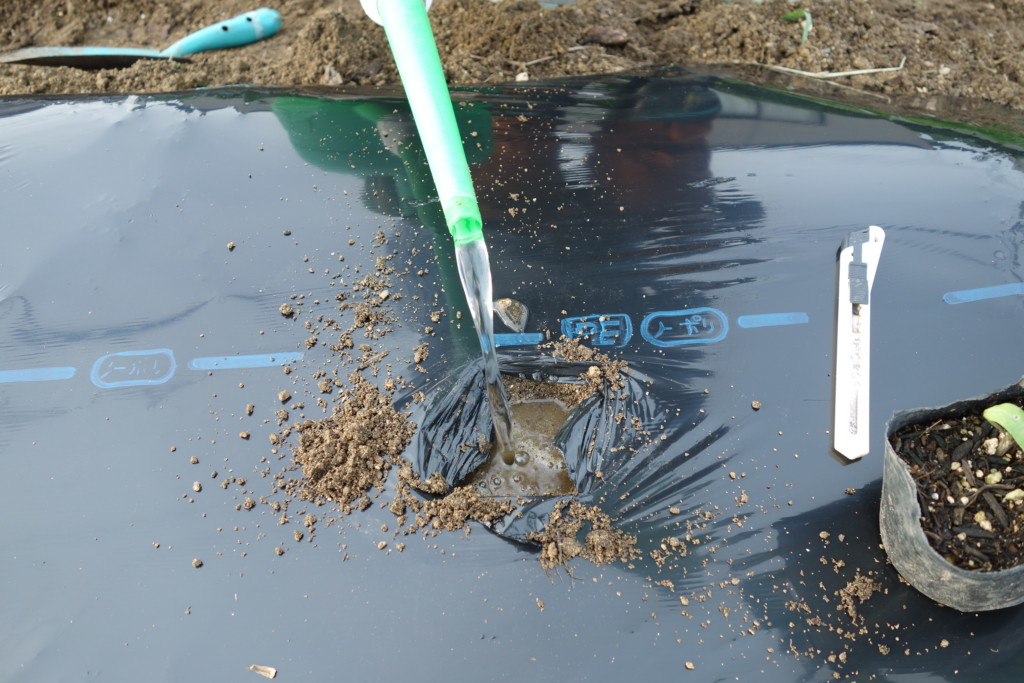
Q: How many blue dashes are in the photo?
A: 5